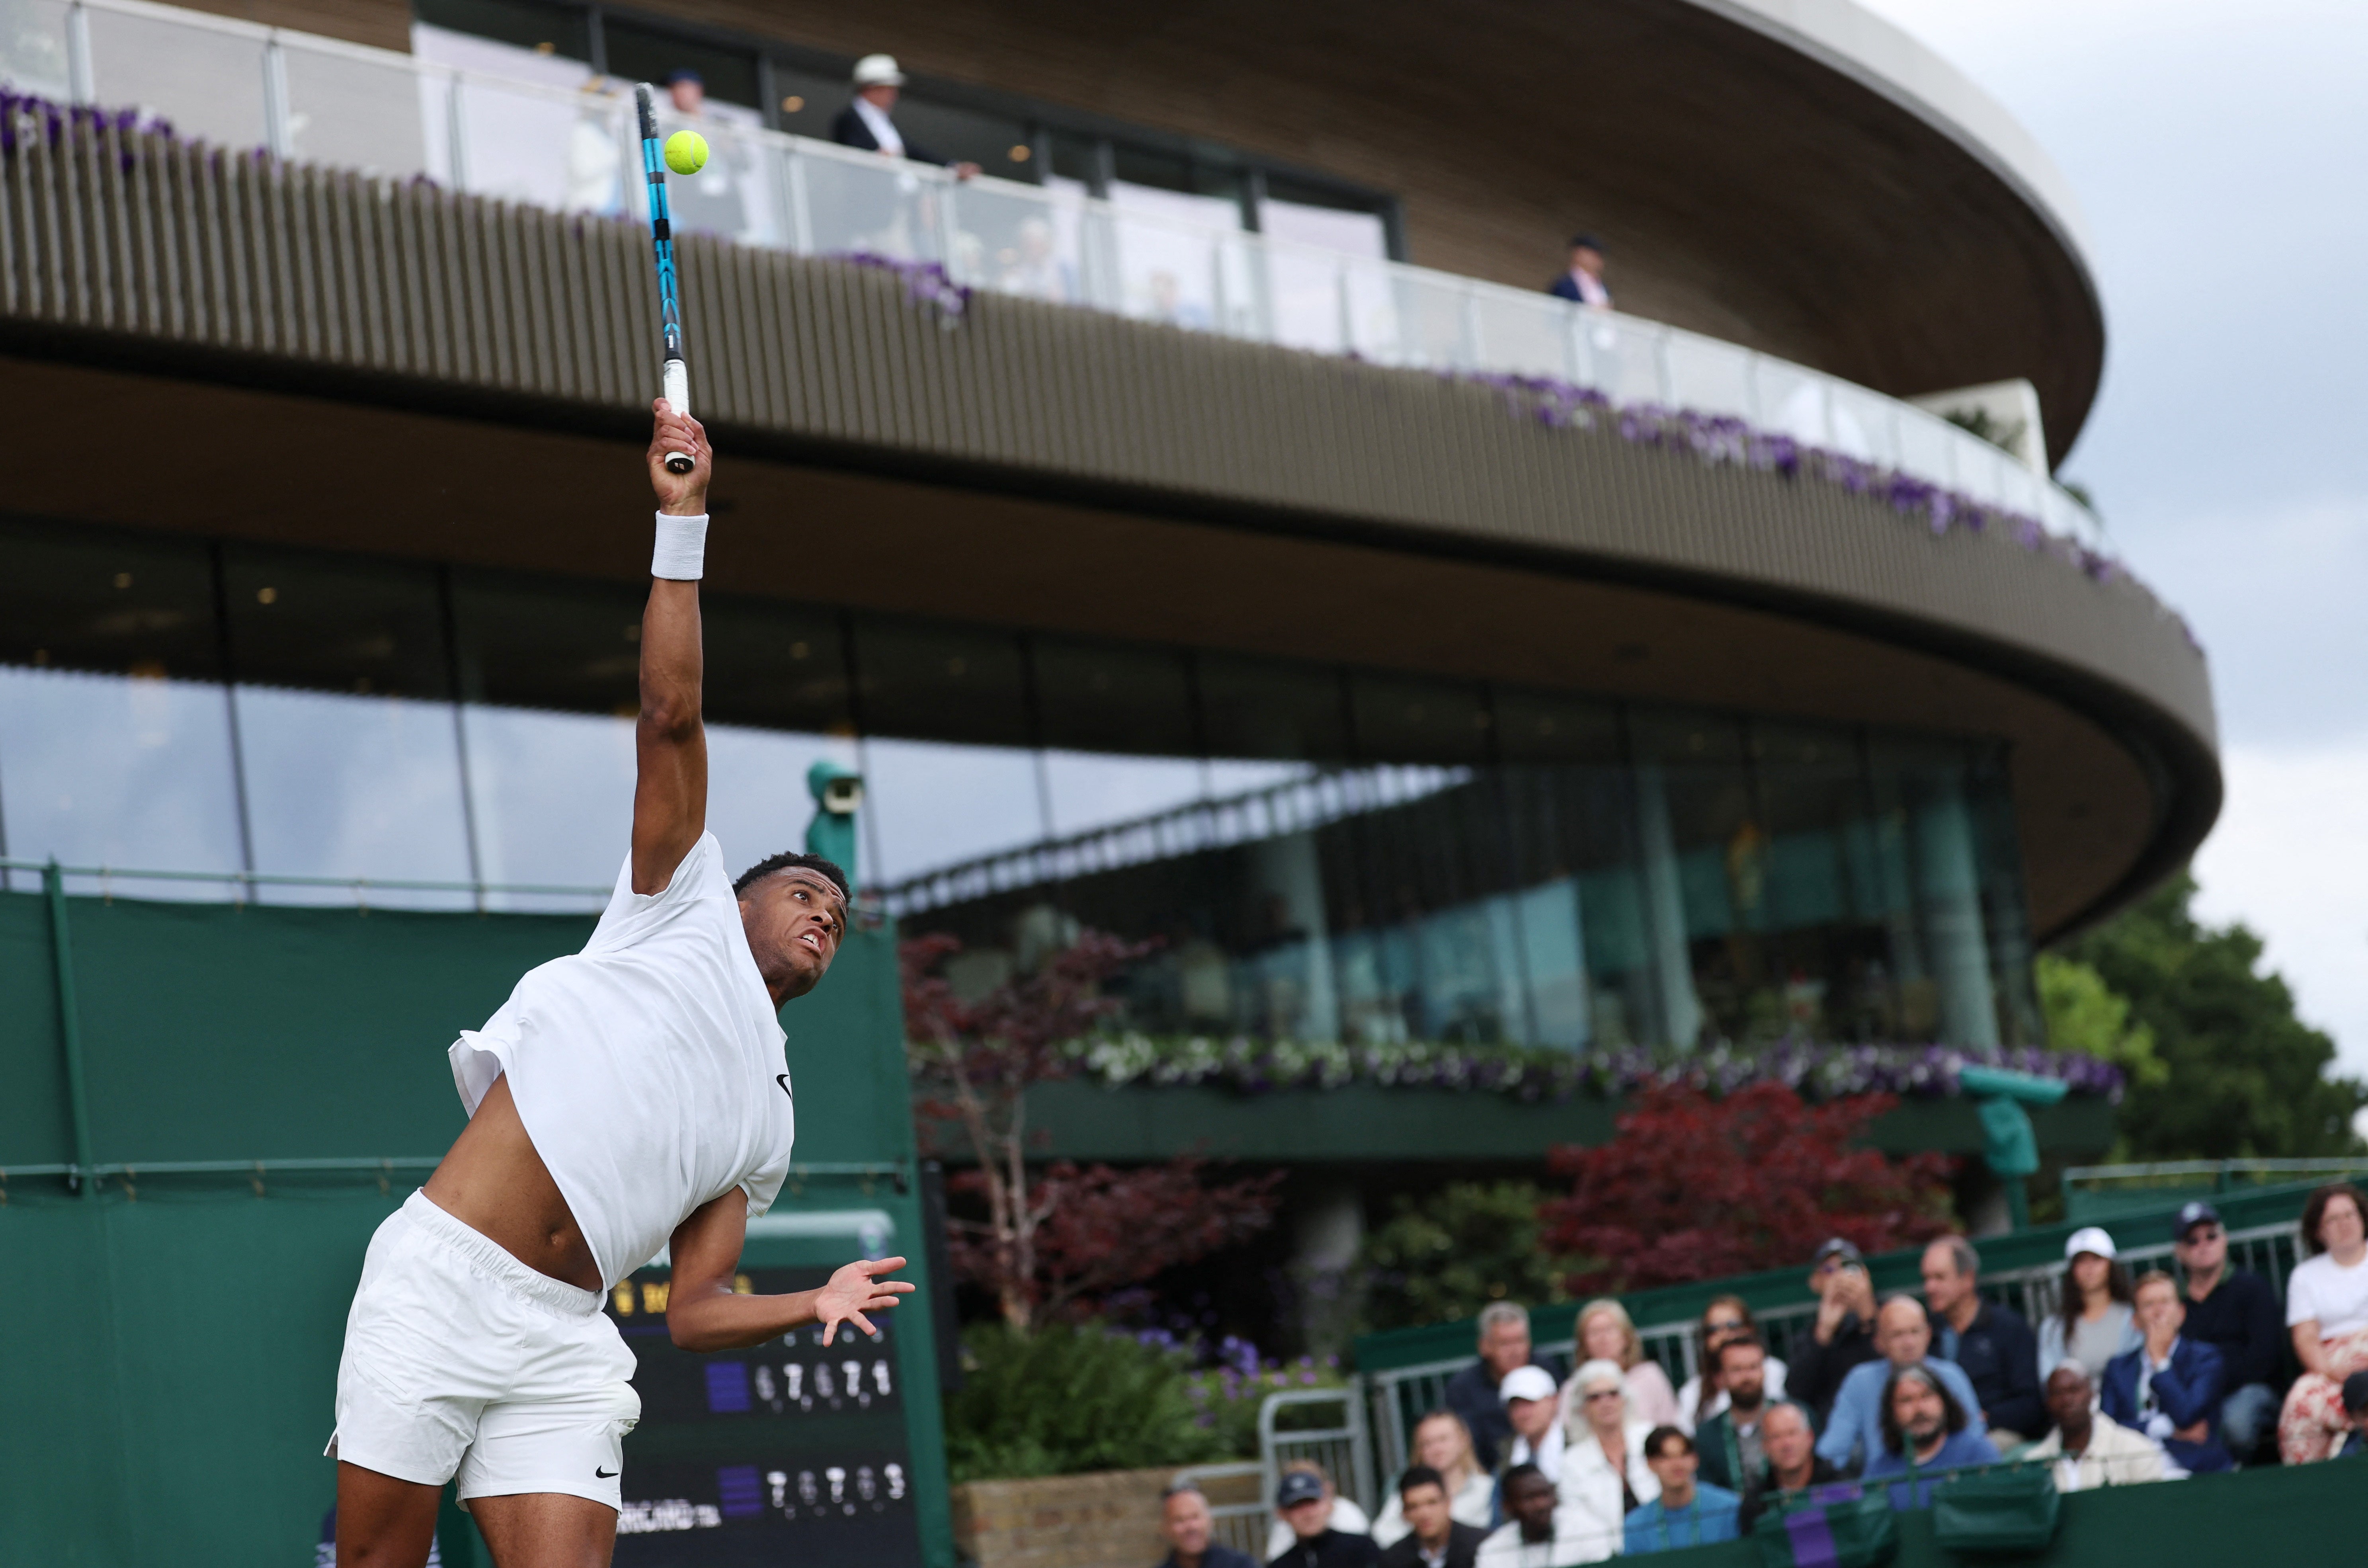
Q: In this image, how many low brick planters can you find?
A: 1